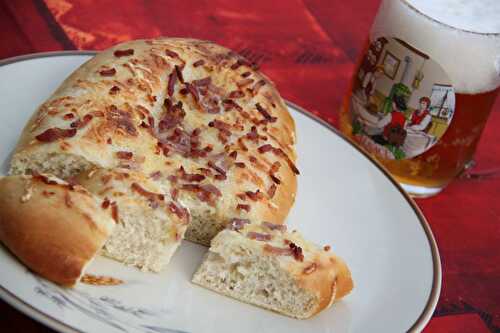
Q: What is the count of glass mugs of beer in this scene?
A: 1